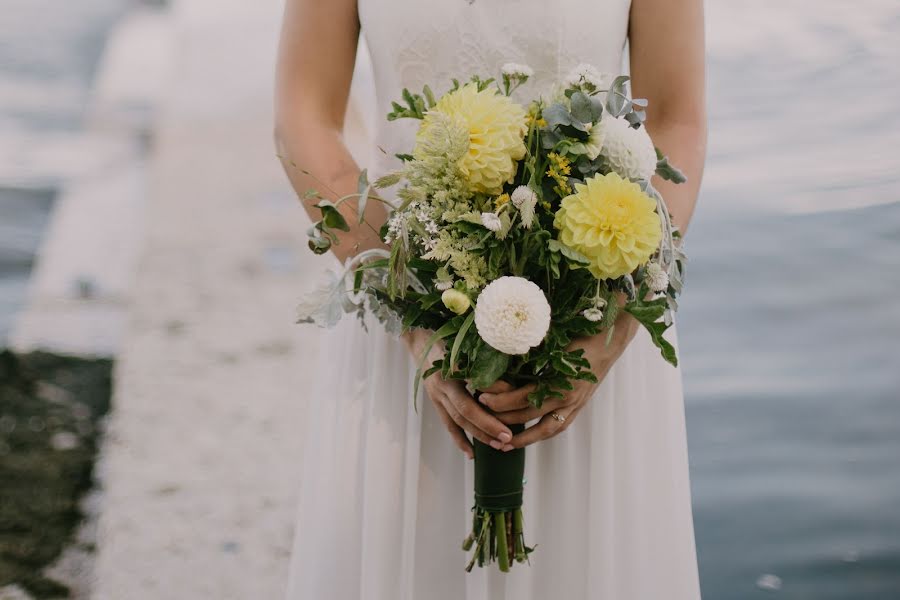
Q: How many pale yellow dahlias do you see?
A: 2